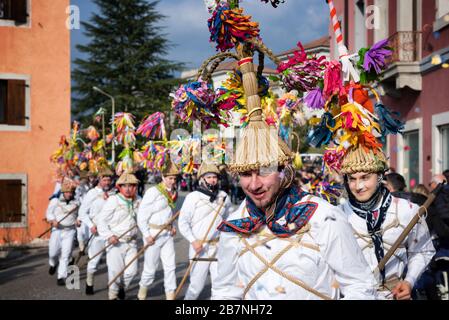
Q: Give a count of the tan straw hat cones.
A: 7